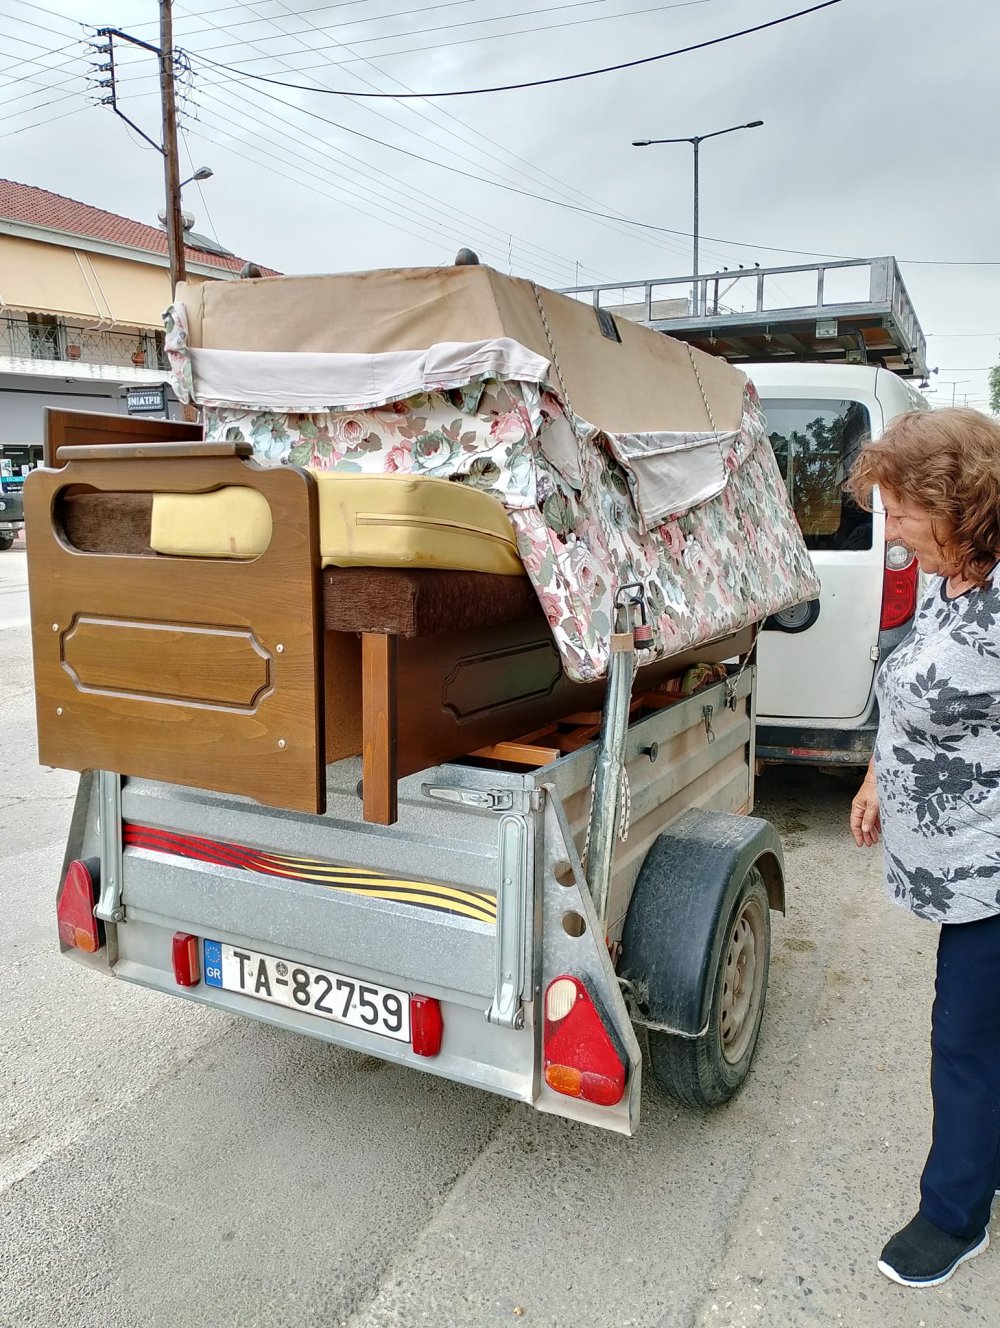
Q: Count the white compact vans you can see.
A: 1